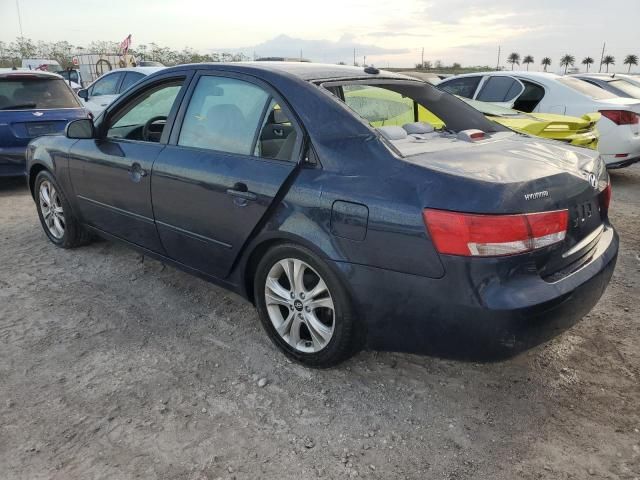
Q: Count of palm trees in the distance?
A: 7